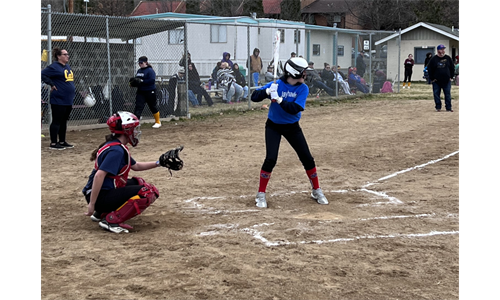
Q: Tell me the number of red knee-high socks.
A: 2